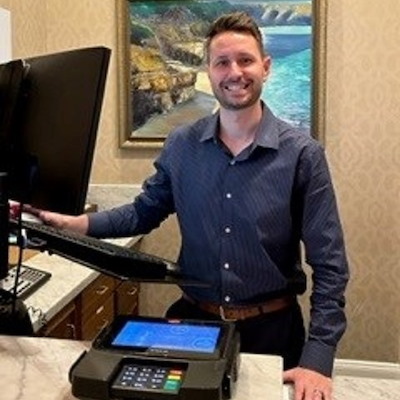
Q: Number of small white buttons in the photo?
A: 5